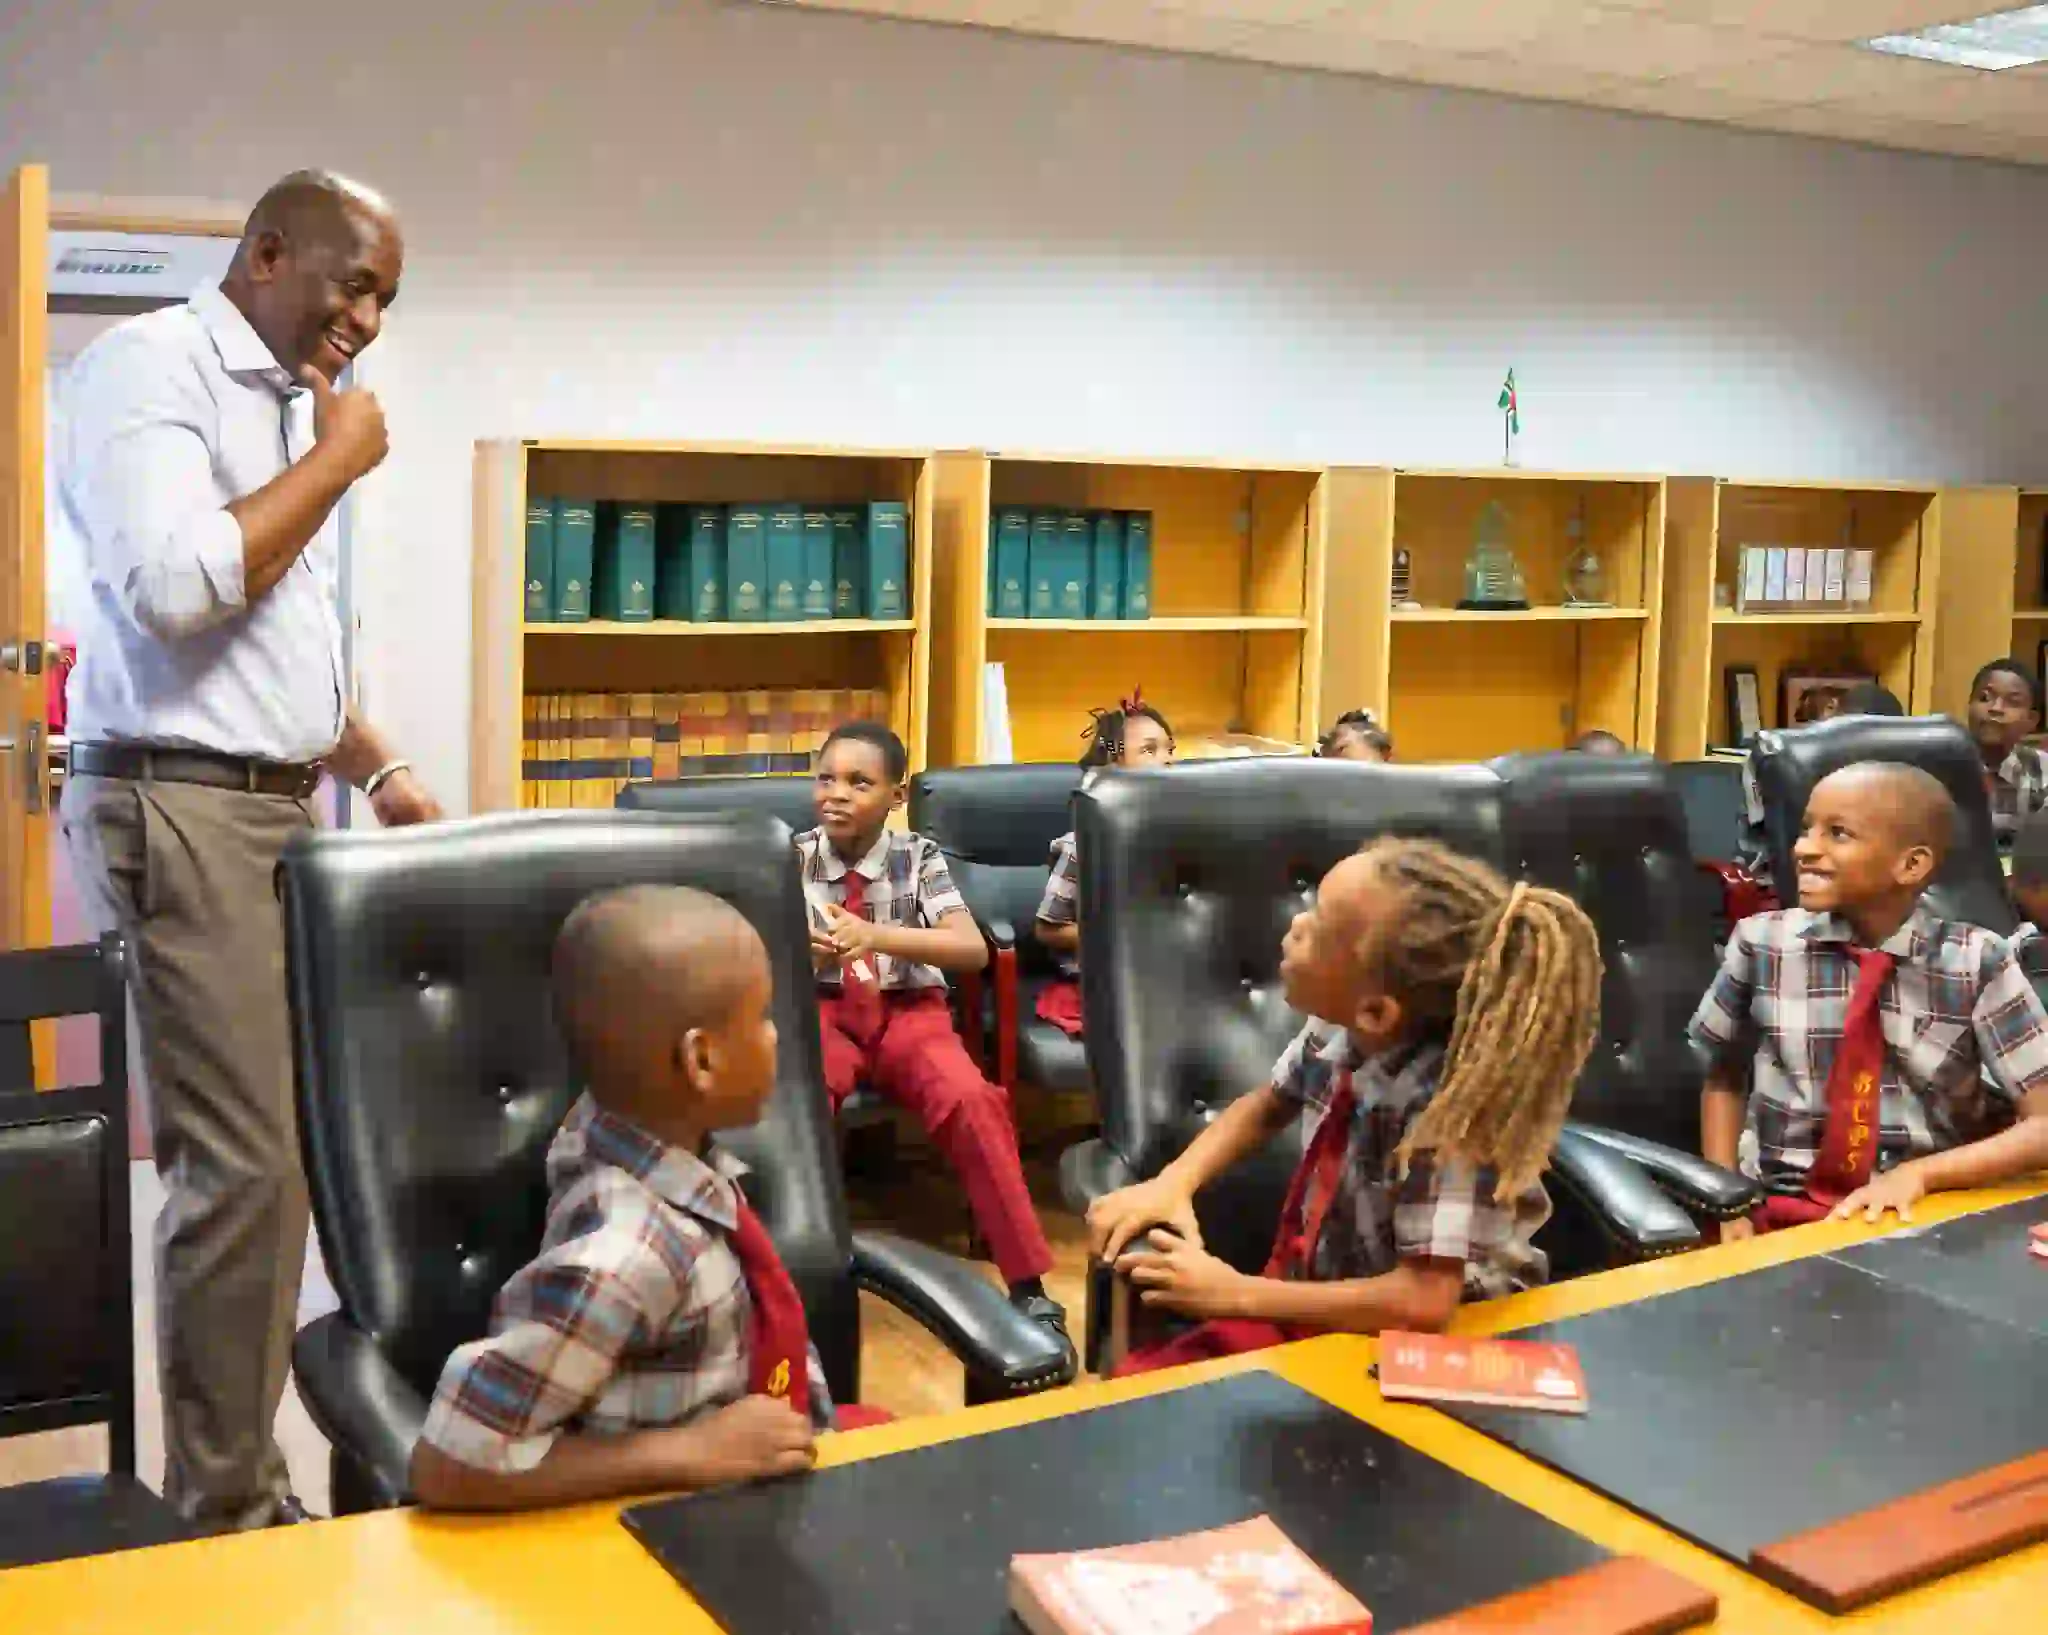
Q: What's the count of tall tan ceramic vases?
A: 0